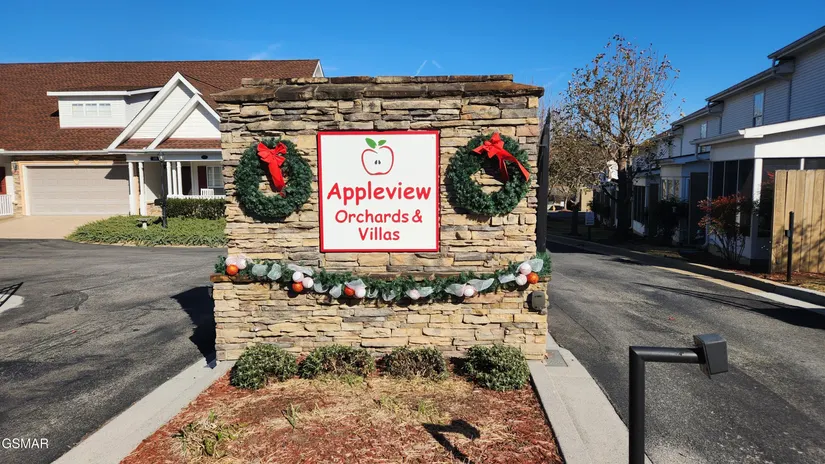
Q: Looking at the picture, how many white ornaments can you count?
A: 9